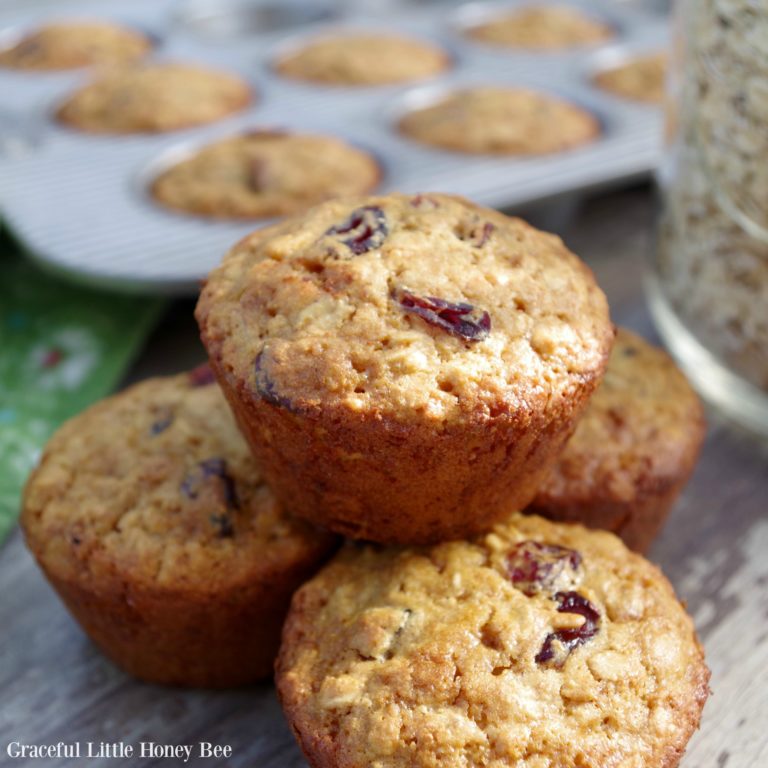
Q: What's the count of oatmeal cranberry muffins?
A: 11